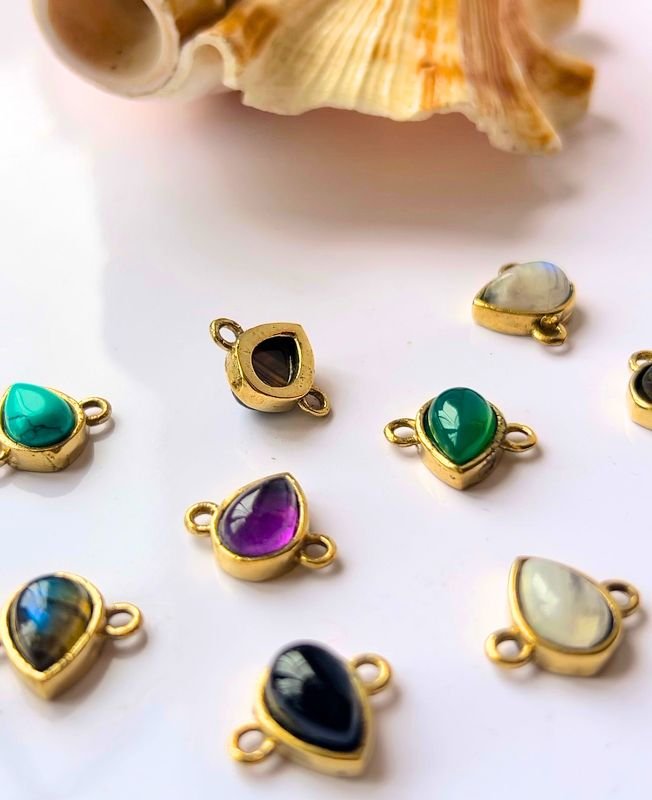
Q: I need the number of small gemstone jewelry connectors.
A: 9